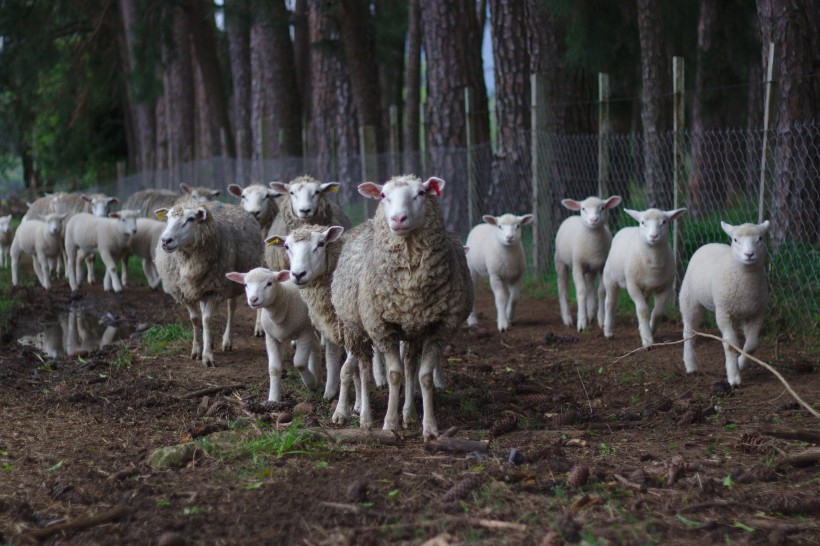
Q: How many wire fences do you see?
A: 1